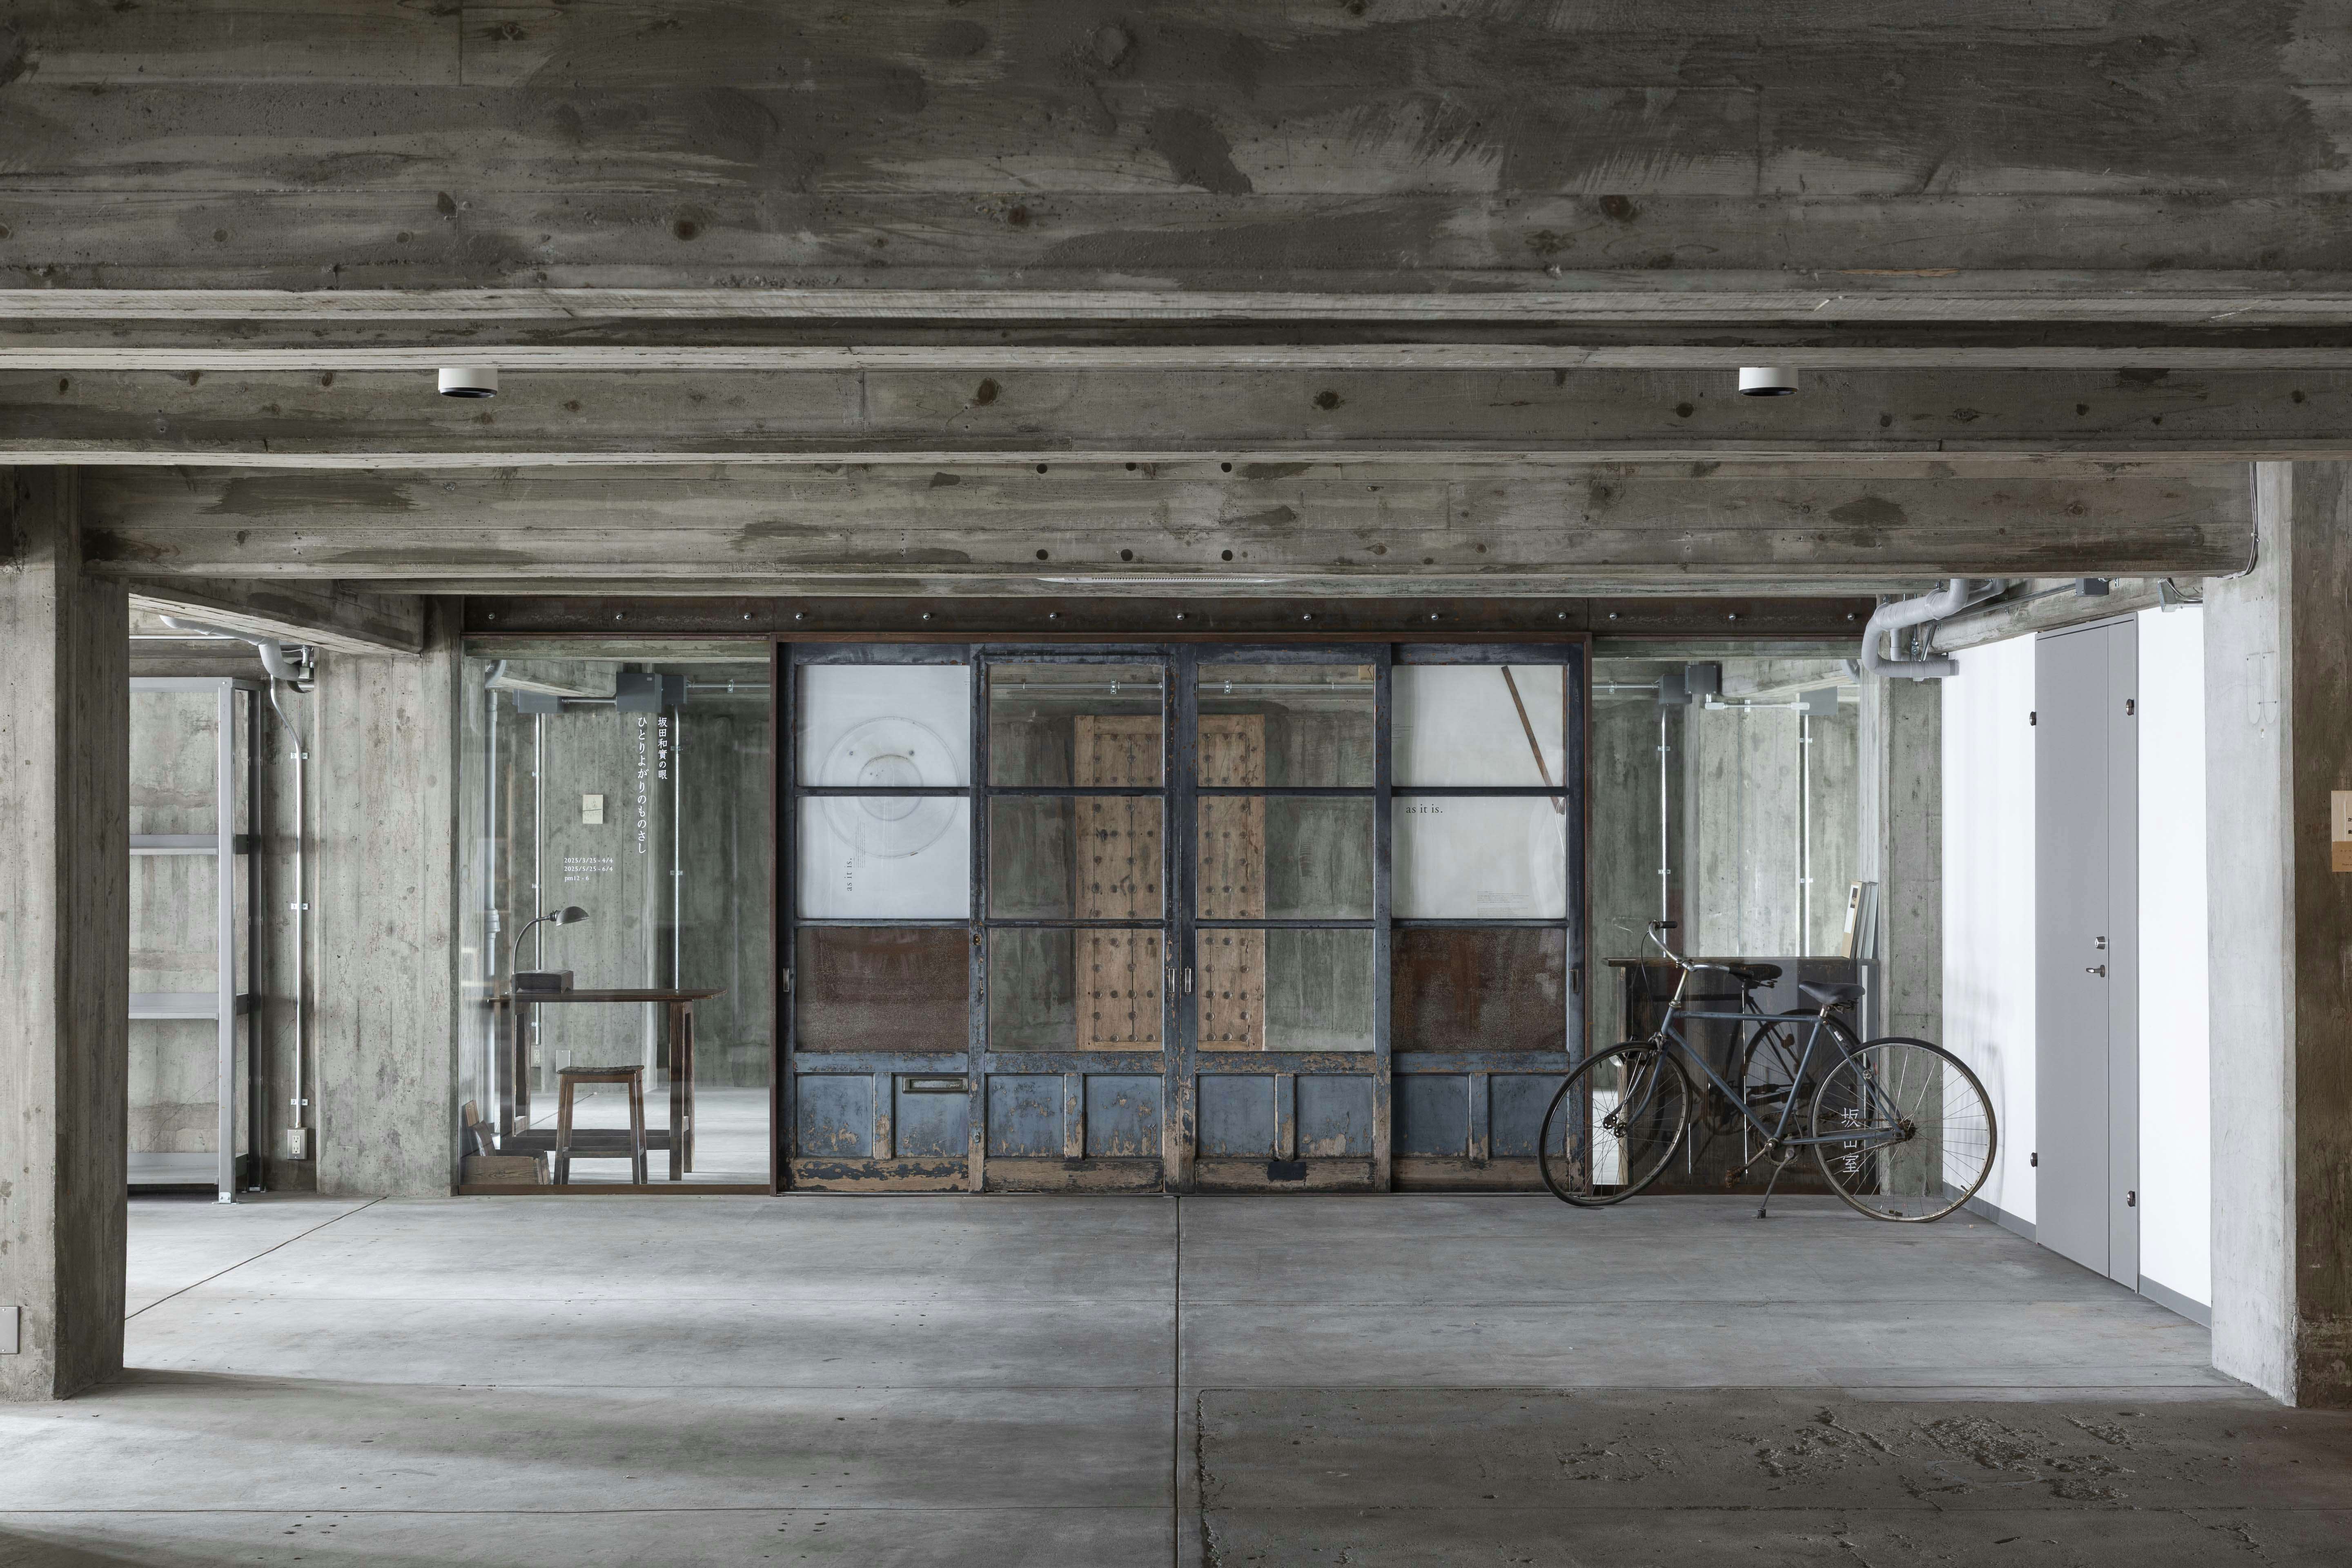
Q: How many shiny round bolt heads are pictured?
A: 13